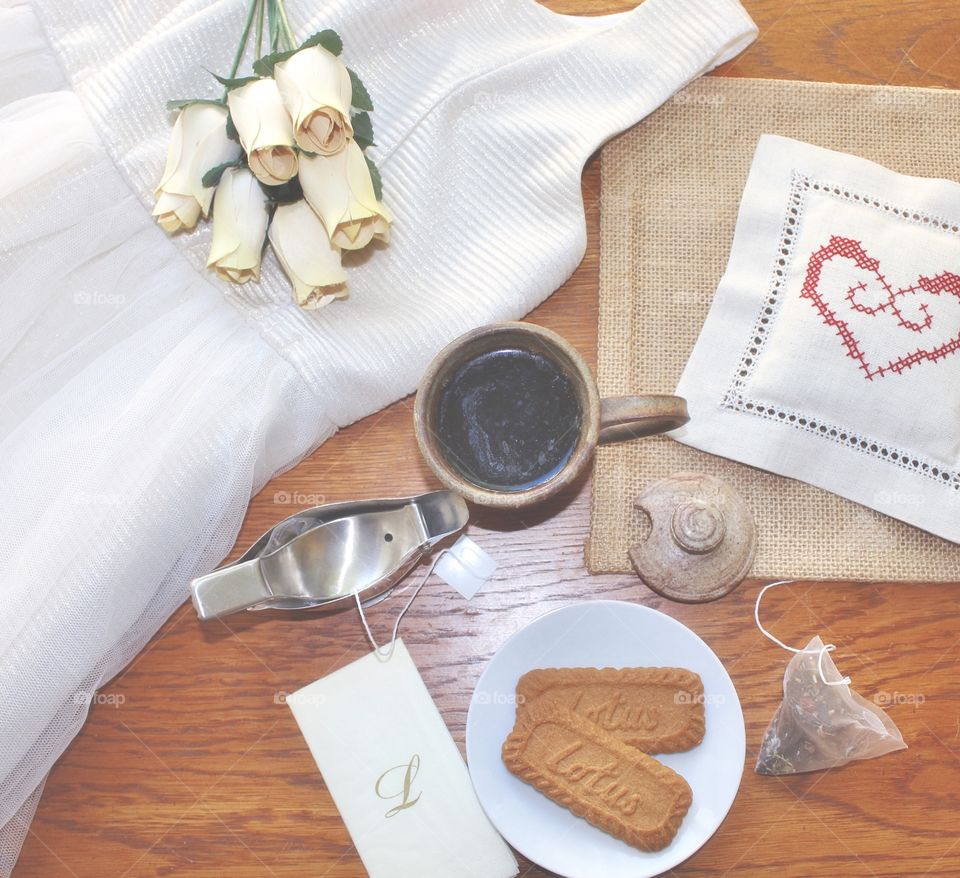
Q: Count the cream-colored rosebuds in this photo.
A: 6